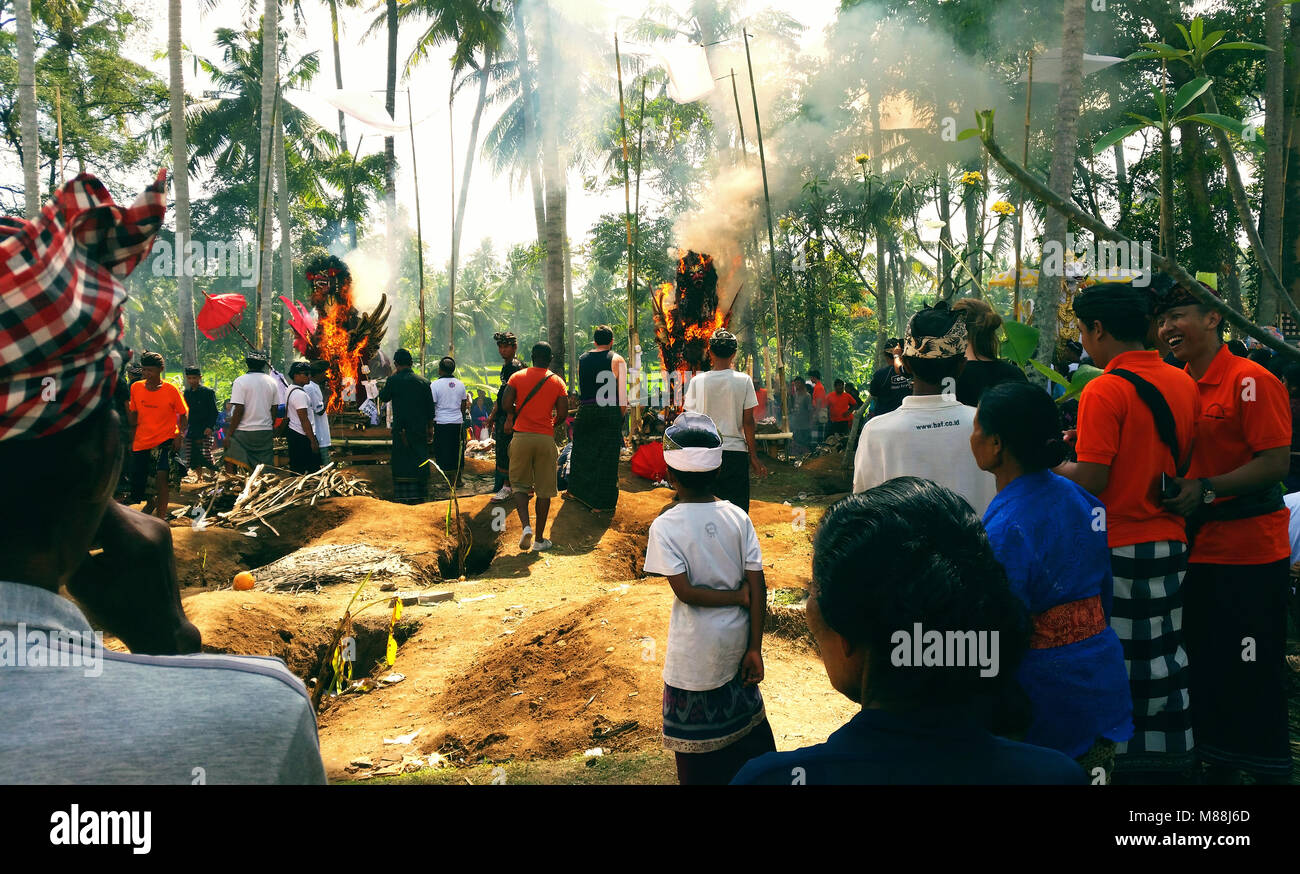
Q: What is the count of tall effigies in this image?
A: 2